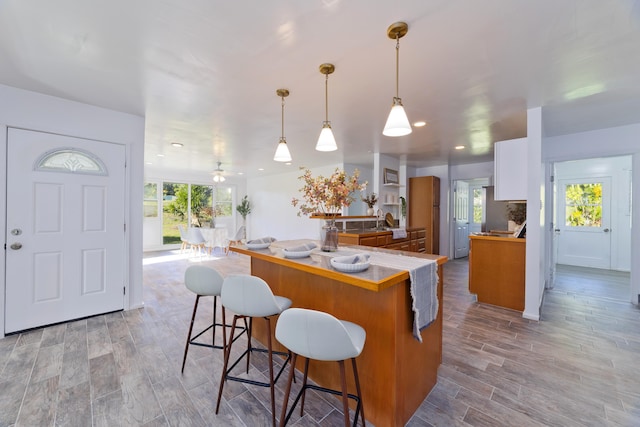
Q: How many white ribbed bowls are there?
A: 3